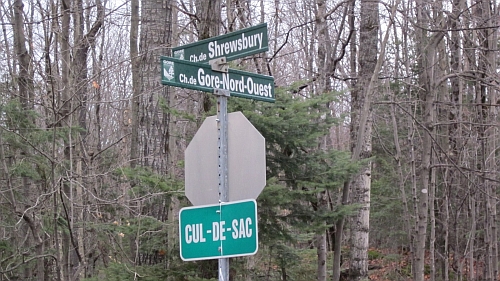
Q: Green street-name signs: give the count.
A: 2